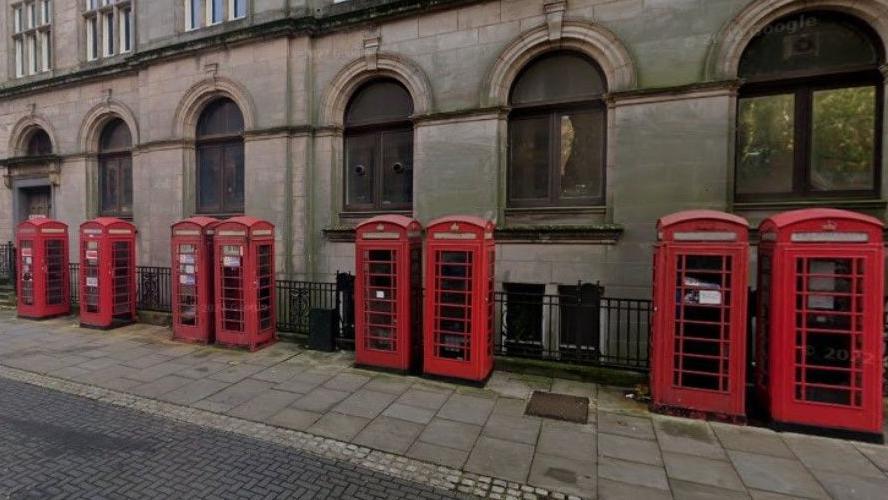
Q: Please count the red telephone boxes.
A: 8